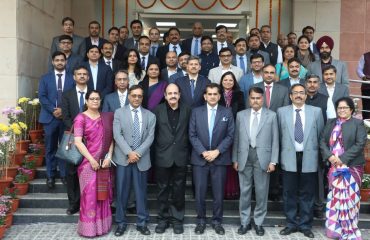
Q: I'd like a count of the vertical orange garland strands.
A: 6